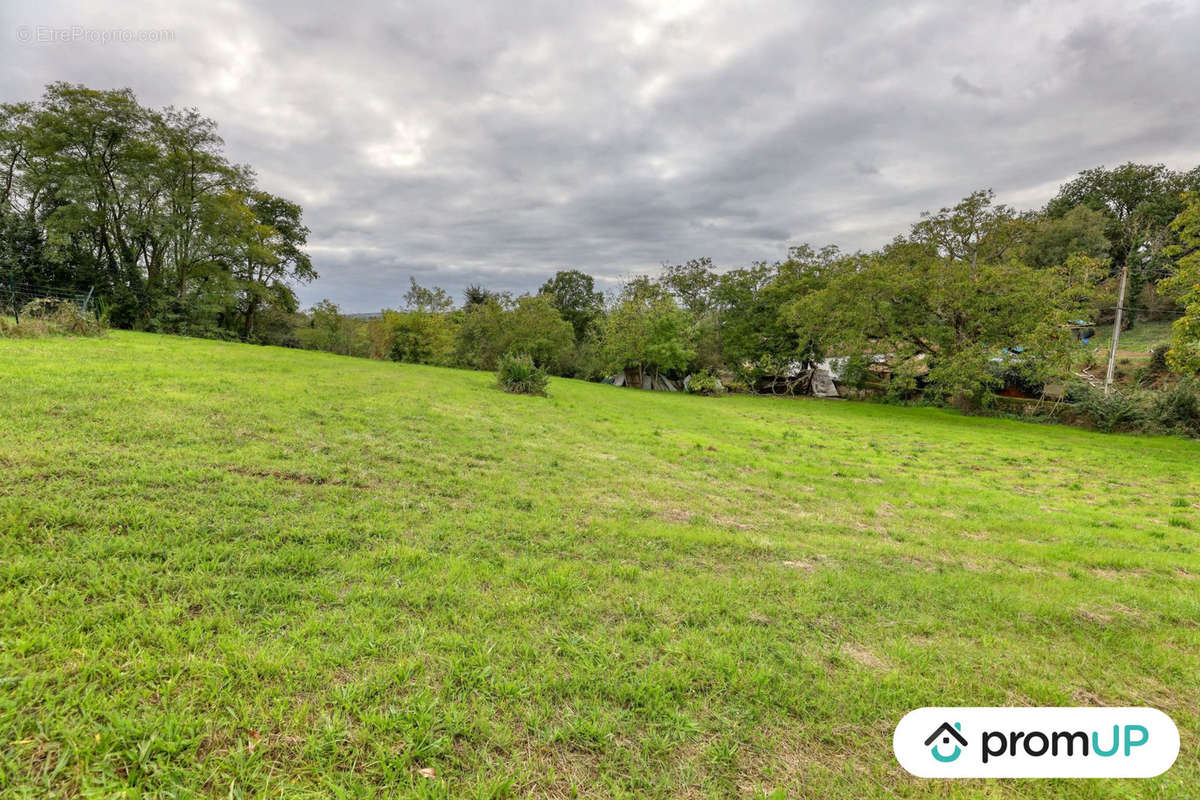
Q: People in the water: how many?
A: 0